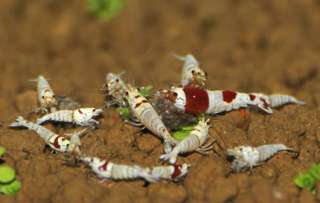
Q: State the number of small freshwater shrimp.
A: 12